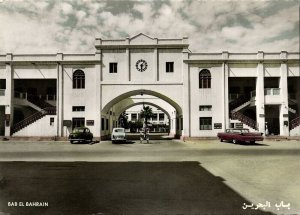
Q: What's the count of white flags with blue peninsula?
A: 0